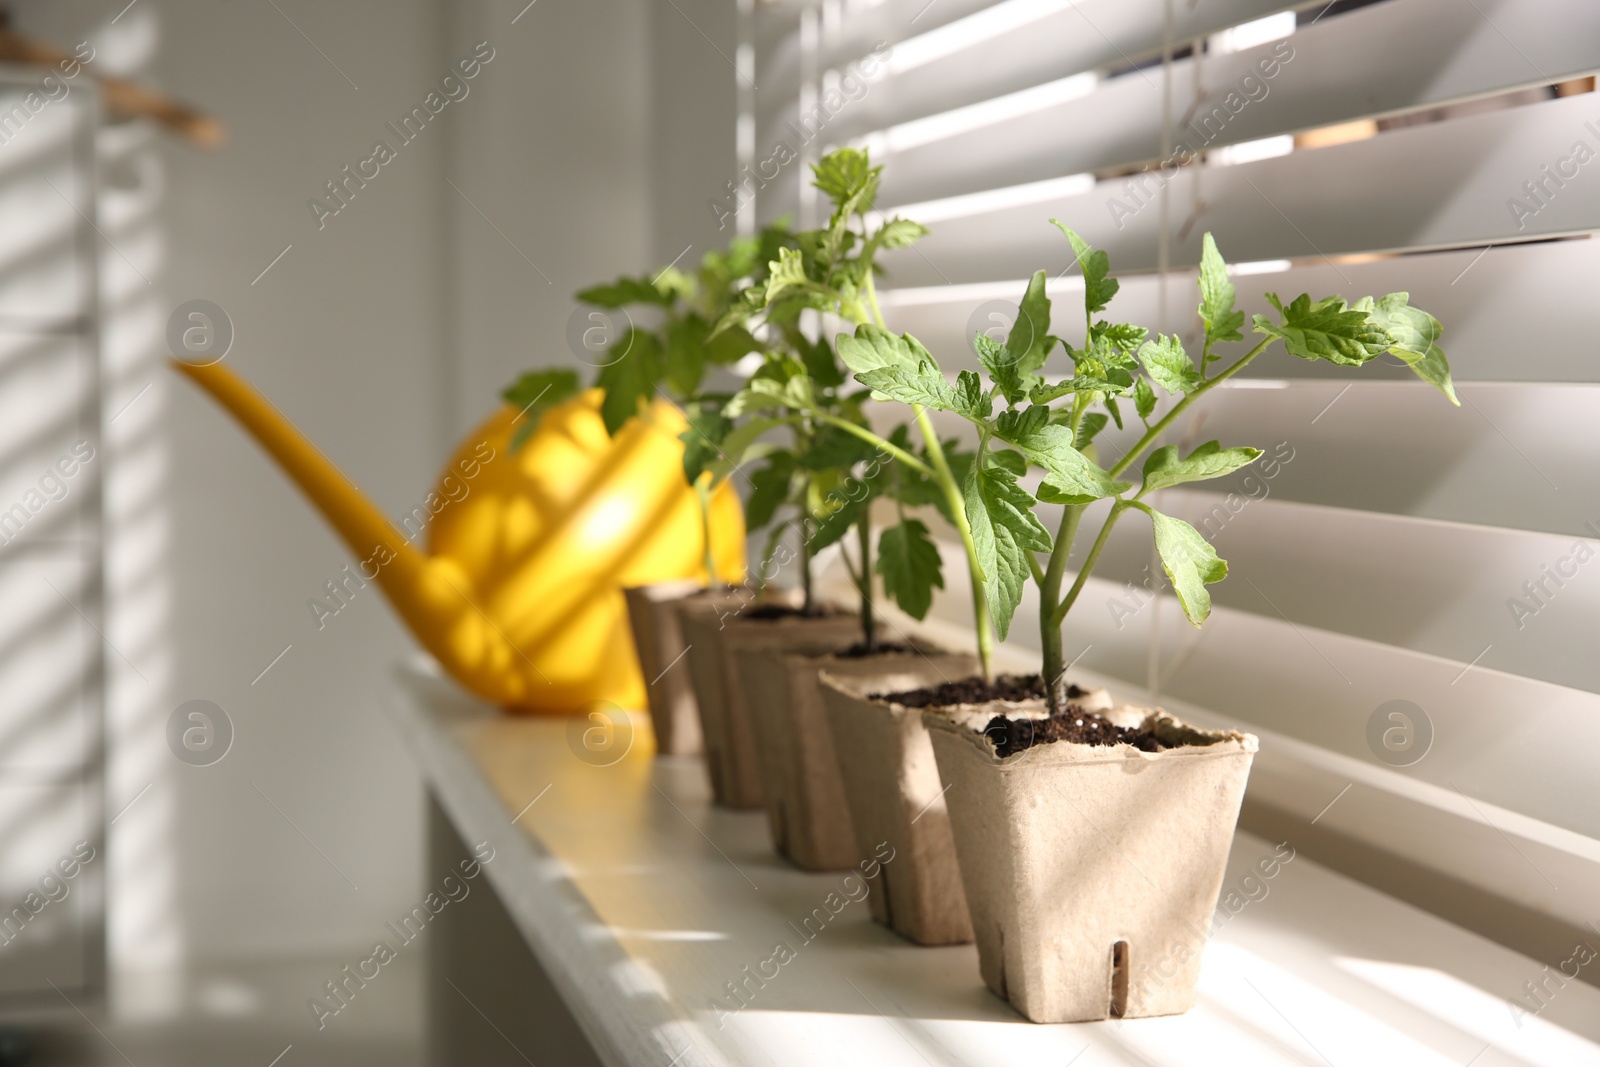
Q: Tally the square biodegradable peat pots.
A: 5